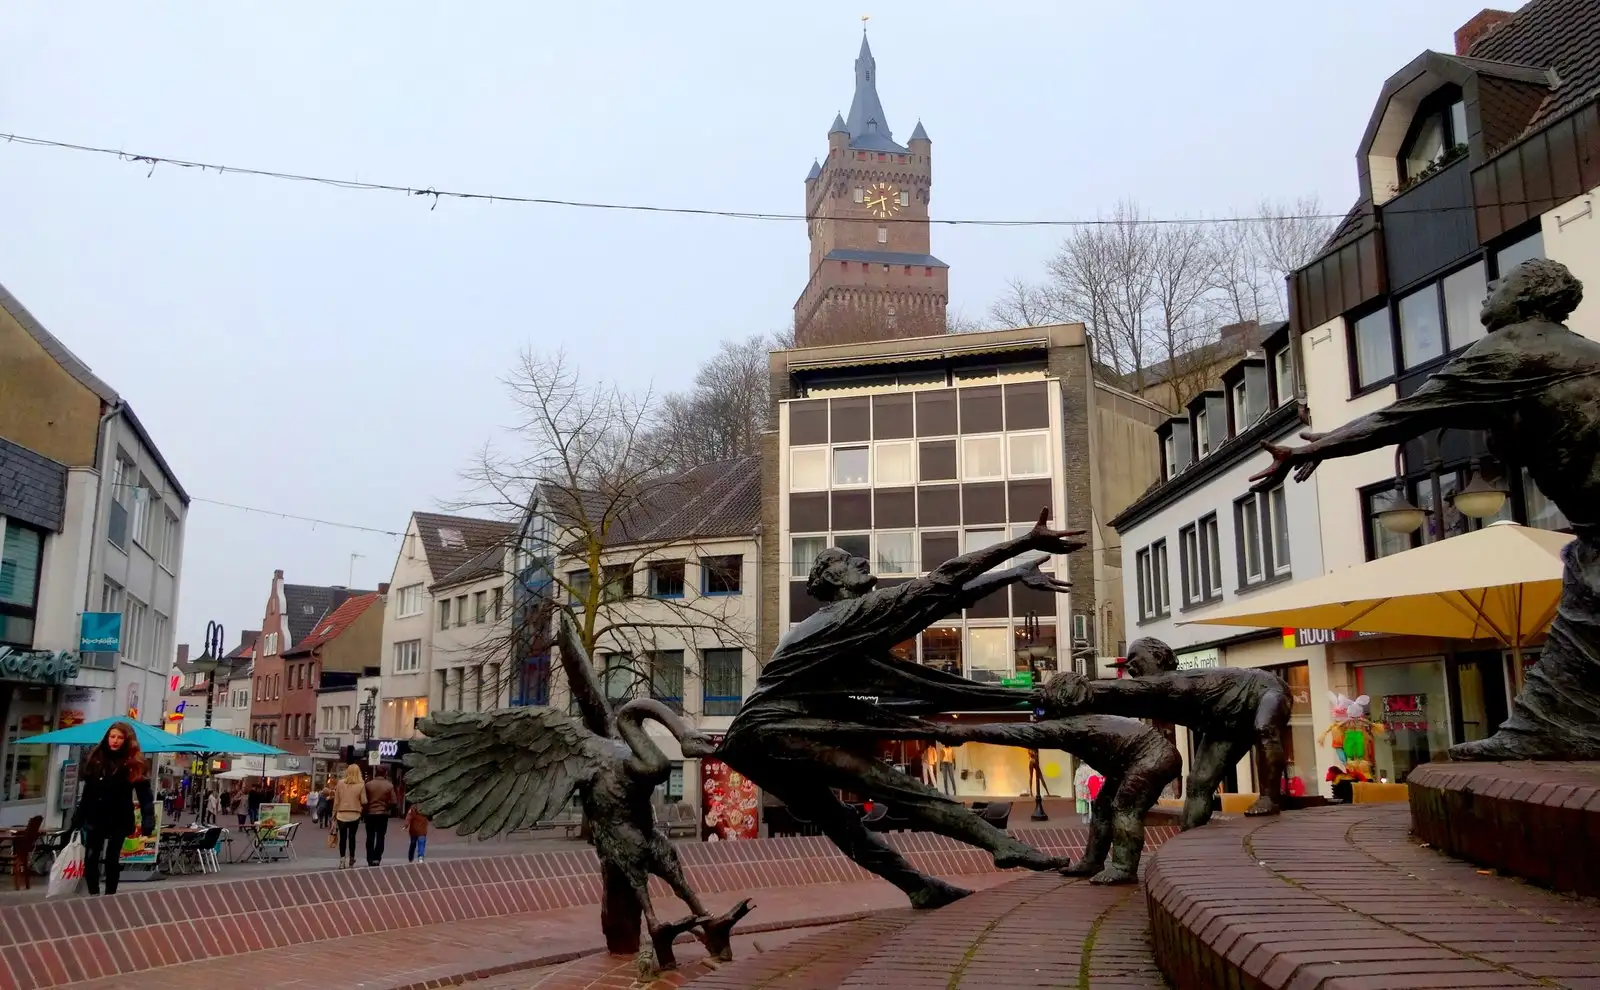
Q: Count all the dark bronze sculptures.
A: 5